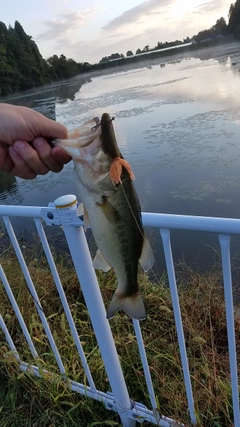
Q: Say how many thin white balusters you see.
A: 7